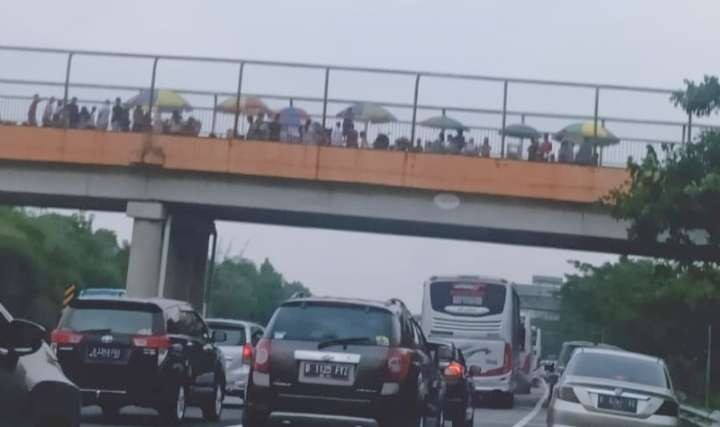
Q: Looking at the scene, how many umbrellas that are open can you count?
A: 7